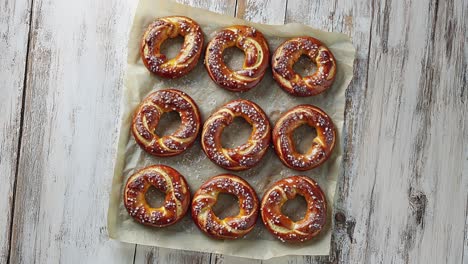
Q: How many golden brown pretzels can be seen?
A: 9